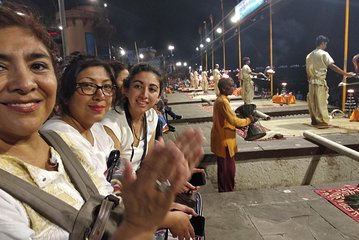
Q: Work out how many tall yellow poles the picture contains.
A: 6